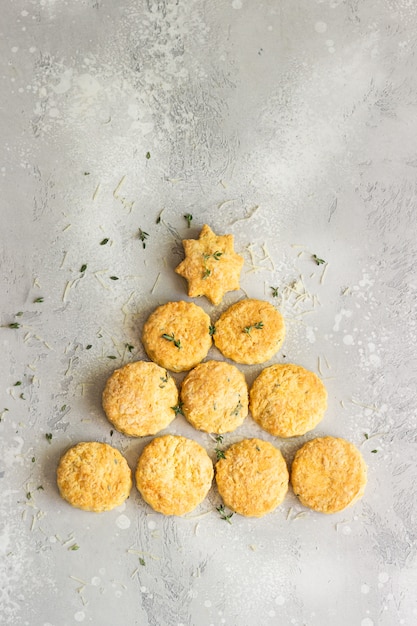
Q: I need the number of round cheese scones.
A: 9